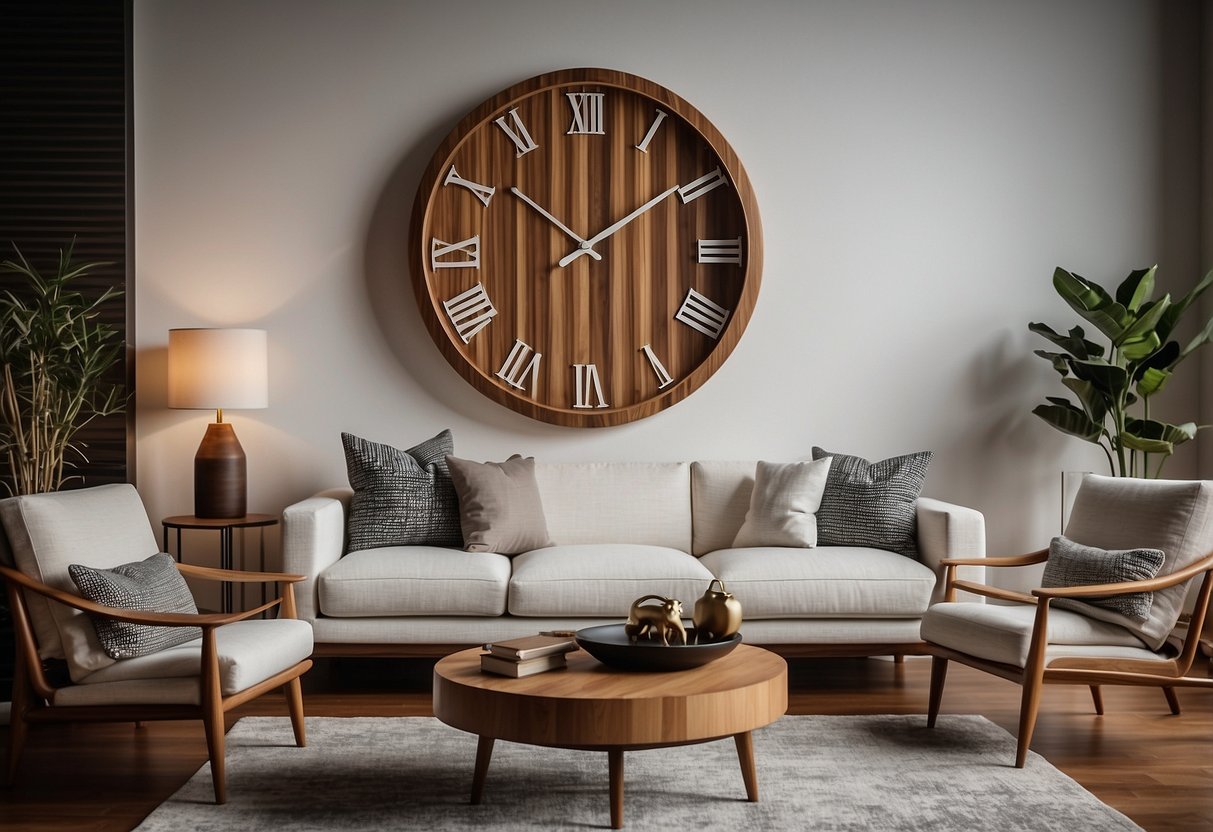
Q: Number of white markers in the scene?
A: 12